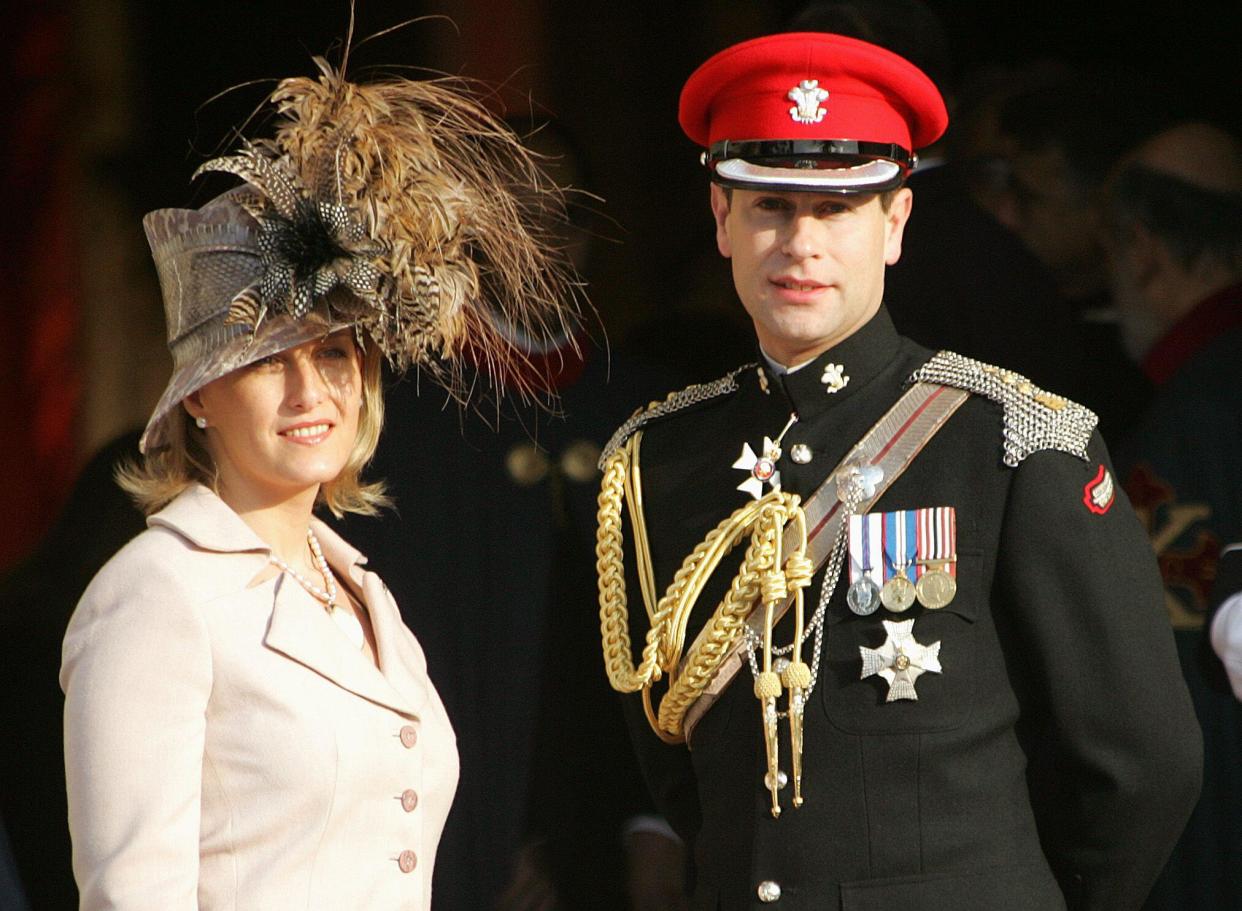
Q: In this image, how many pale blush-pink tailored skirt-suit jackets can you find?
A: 1